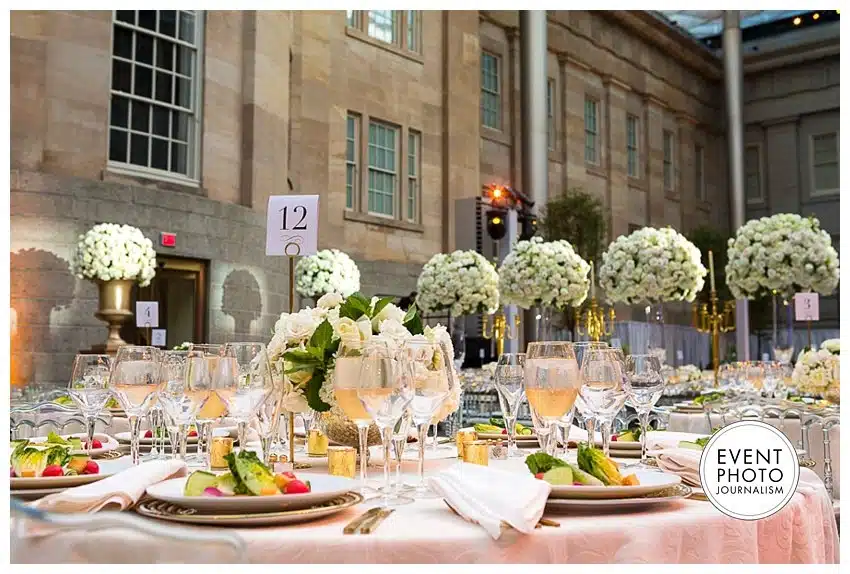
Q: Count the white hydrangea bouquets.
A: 6